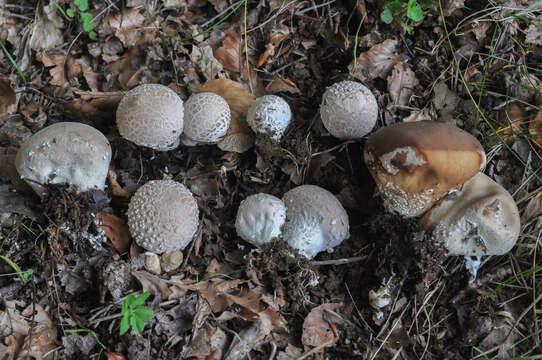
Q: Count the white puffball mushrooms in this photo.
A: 8